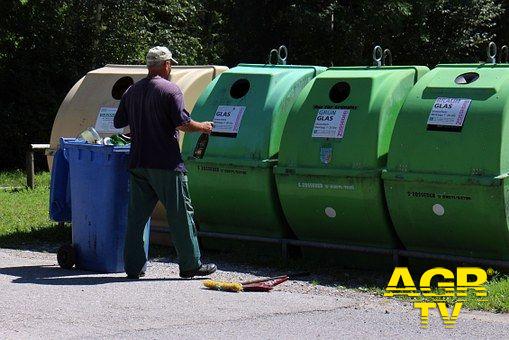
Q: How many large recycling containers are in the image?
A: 4